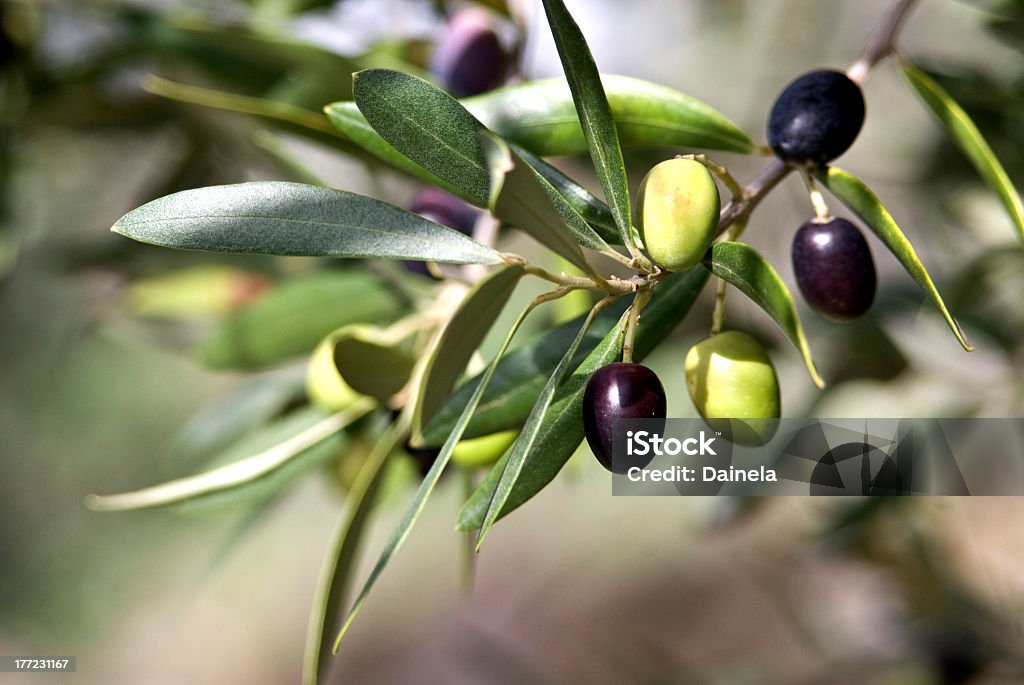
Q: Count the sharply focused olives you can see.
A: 5